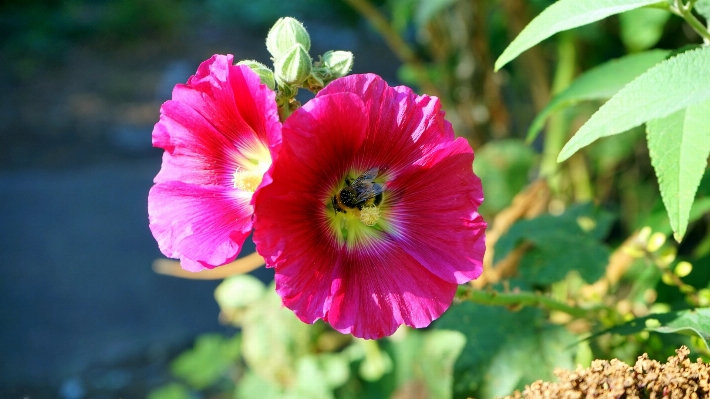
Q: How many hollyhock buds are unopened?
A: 4